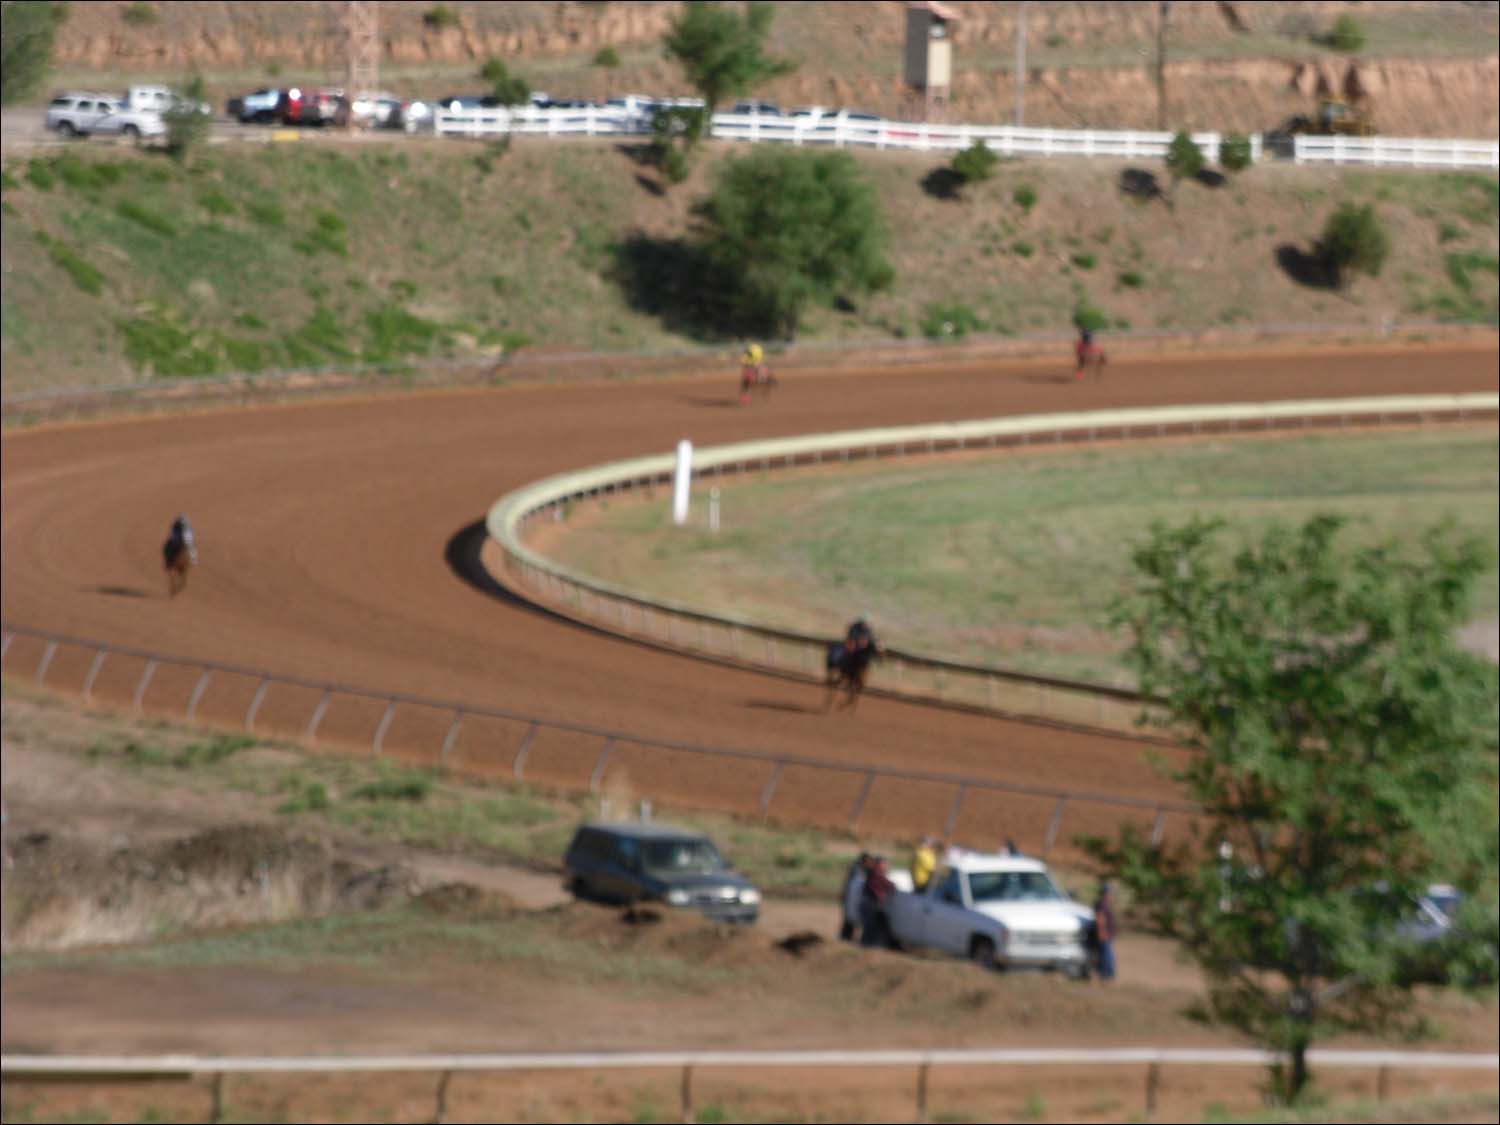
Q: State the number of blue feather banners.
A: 0